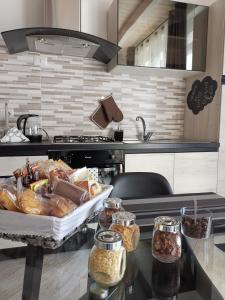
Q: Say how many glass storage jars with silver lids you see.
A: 4